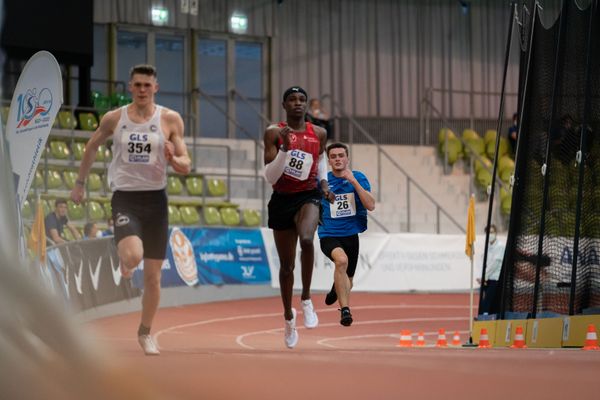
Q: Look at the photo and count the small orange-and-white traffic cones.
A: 7